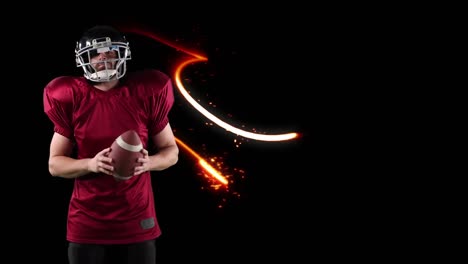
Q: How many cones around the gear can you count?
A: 0